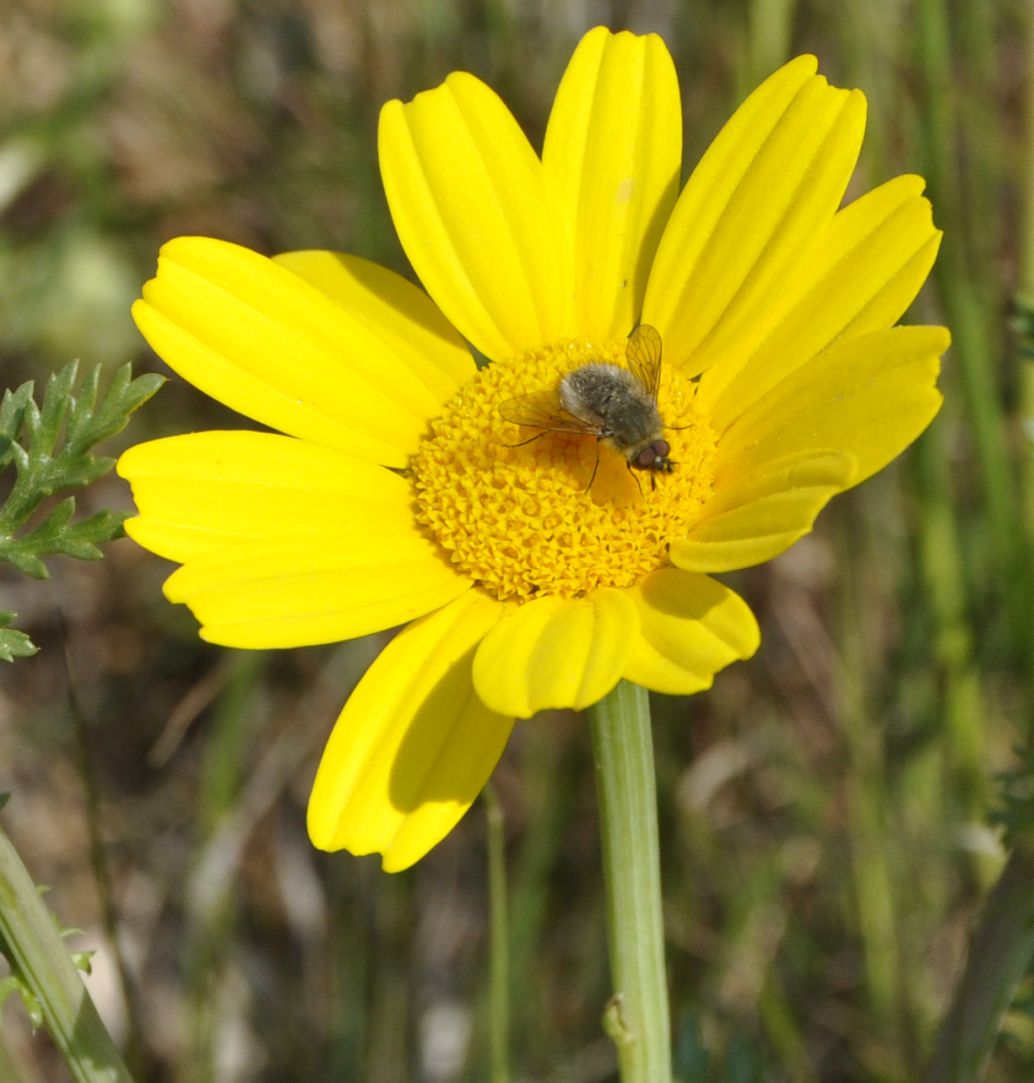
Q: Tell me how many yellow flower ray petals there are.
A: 13